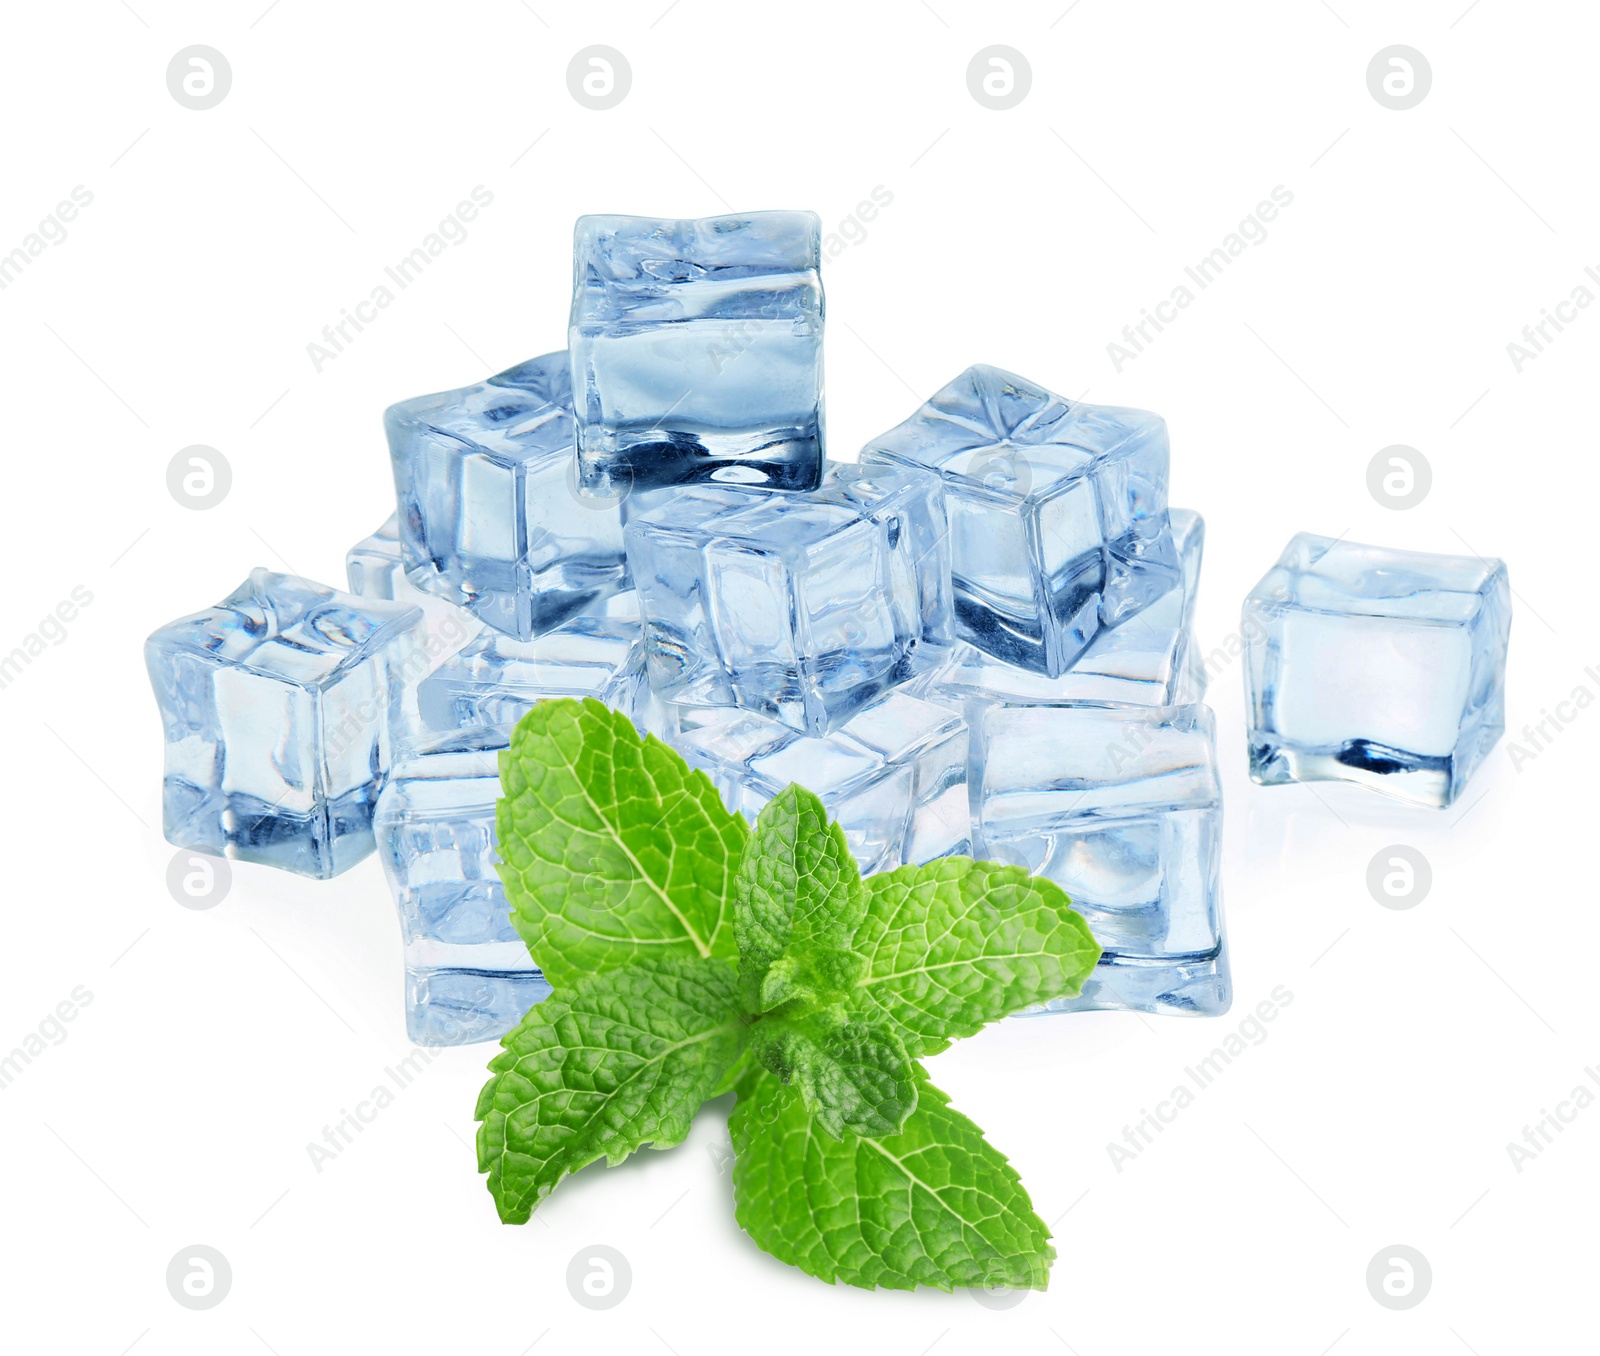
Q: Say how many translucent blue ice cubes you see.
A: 12